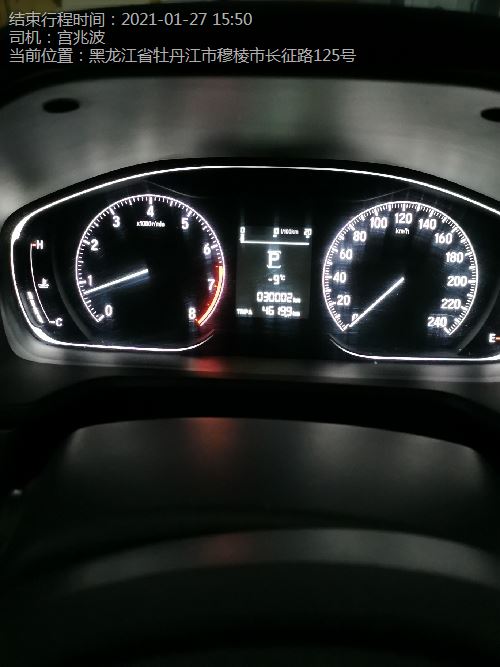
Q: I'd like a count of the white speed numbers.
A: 13